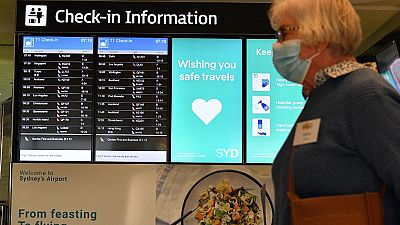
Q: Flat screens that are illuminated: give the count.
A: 4